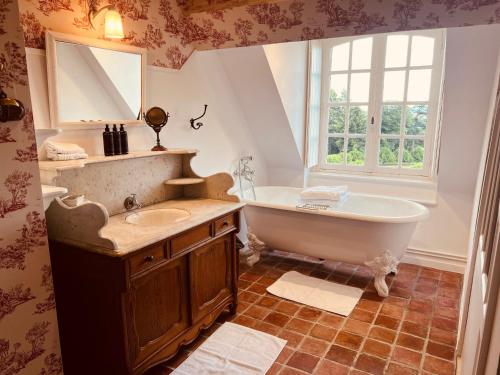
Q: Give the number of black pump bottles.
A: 3